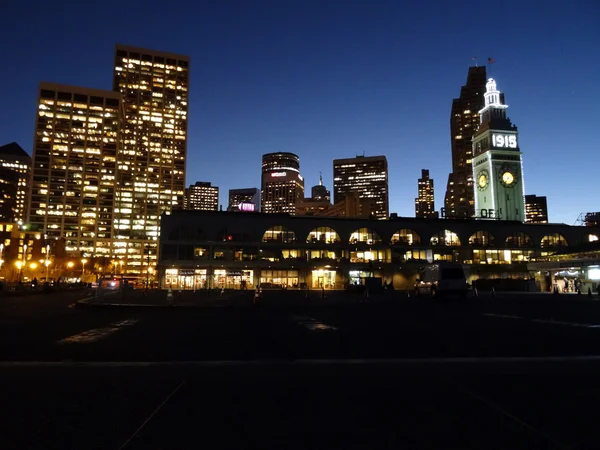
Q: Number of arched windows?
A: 8